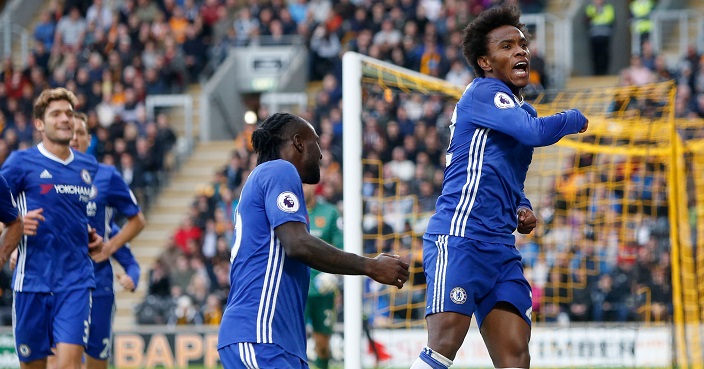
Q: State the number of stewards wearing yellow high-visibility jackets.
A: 2